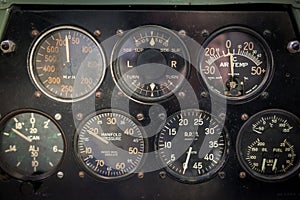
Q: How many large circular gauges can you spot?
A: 7